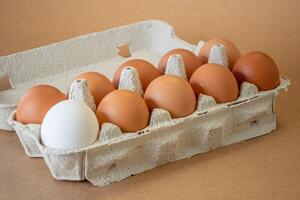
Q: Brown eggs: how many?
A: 9